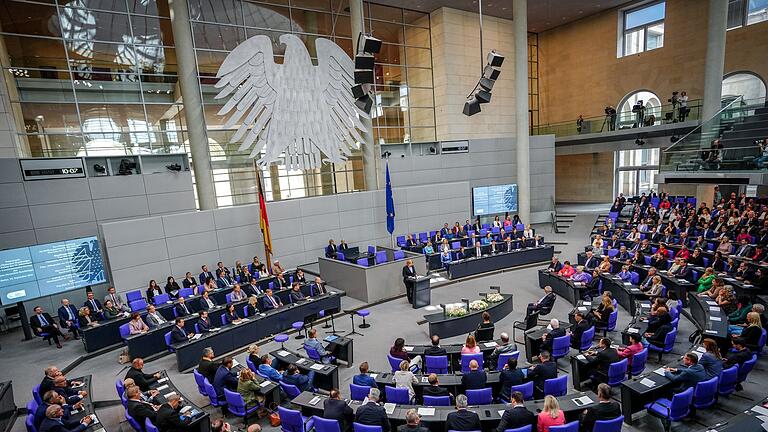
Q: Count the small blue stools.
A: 4